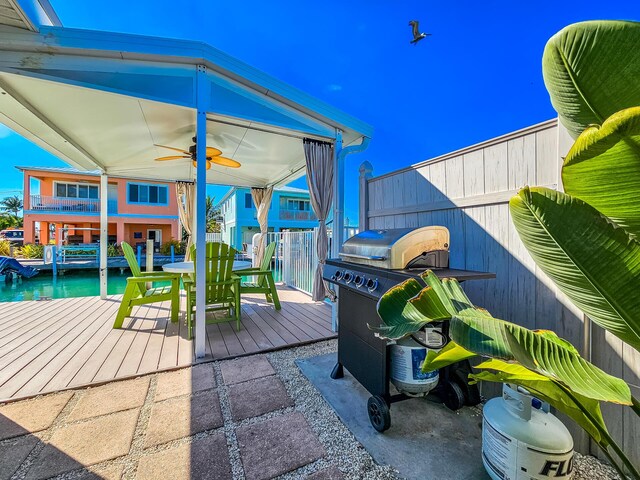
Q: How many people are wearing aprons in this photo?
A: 0